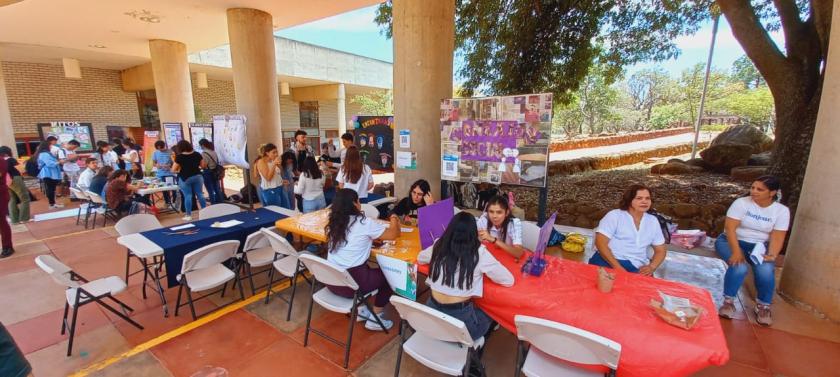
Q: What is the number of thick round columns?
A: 5